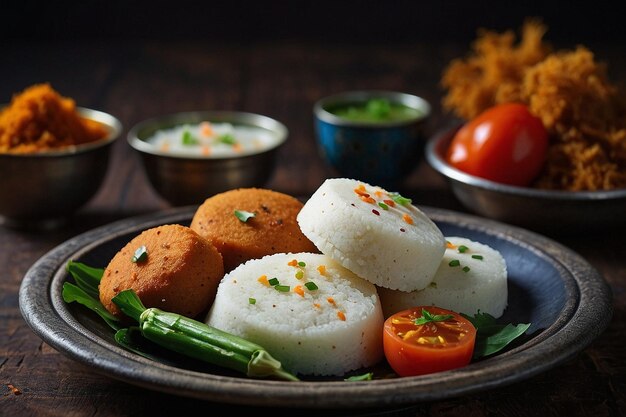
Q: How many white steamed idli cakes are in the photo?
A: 3